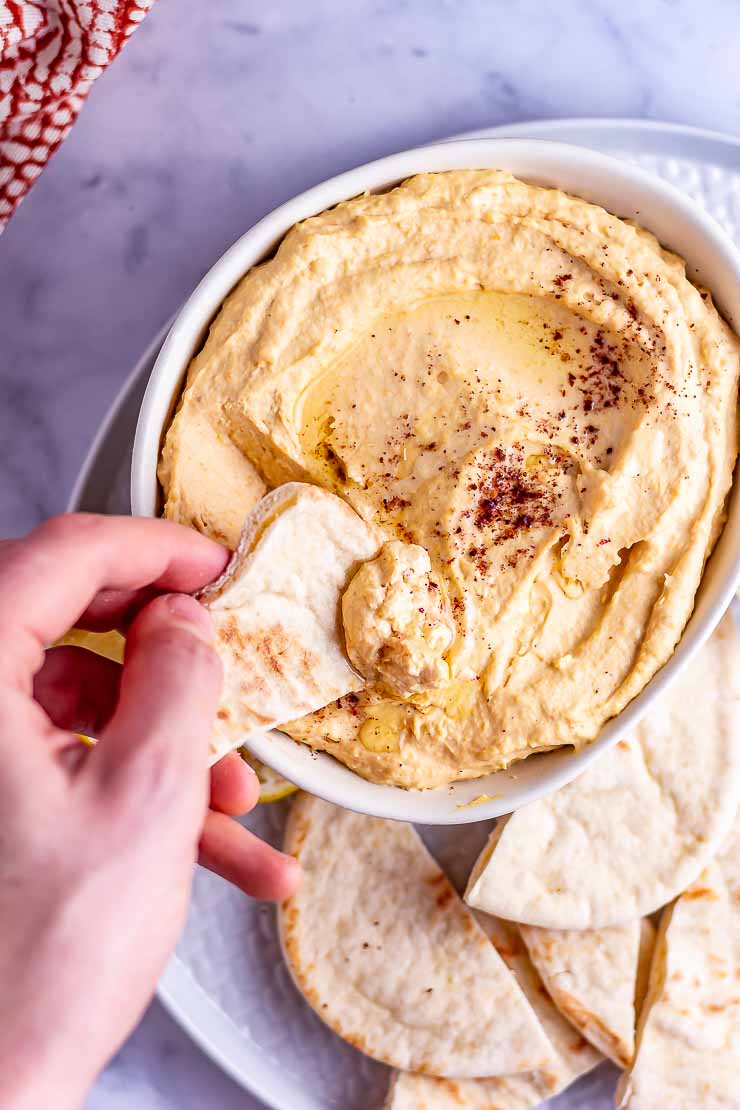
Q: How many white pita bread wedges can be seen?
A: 6